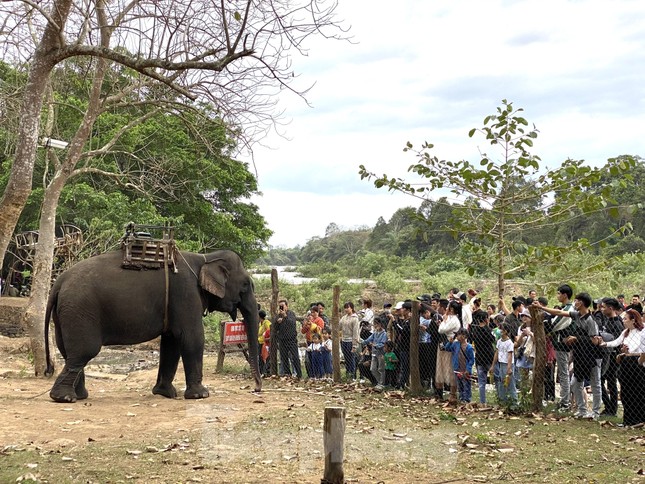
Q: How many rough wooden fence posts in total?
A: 5